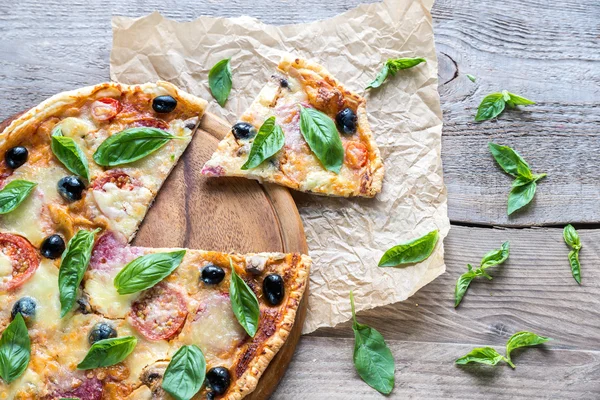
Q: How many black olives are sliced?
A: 0